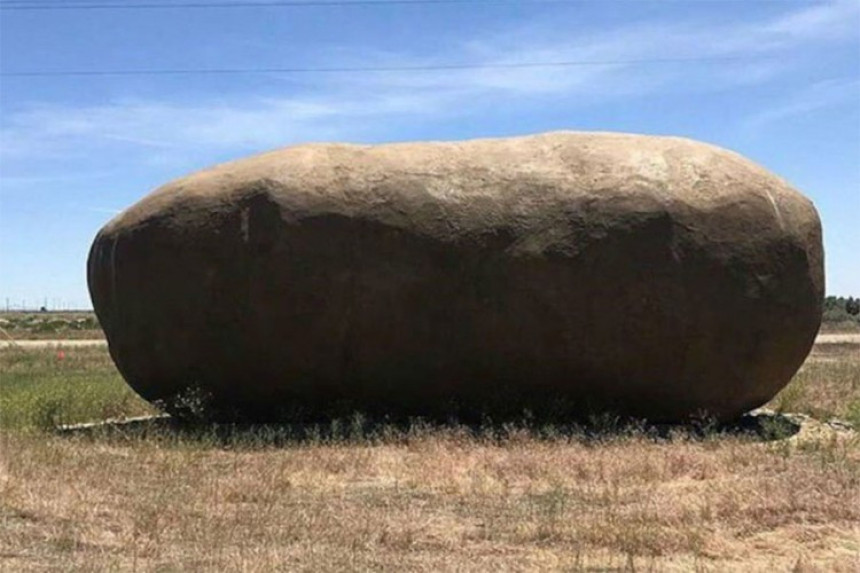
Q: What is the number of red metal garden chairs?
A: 0